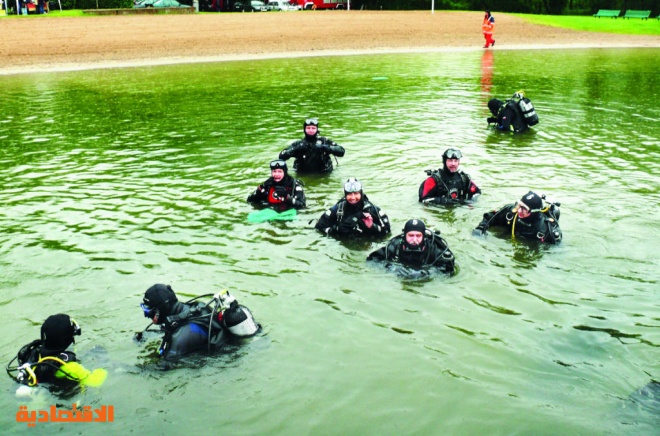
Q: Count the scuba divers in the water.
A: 9